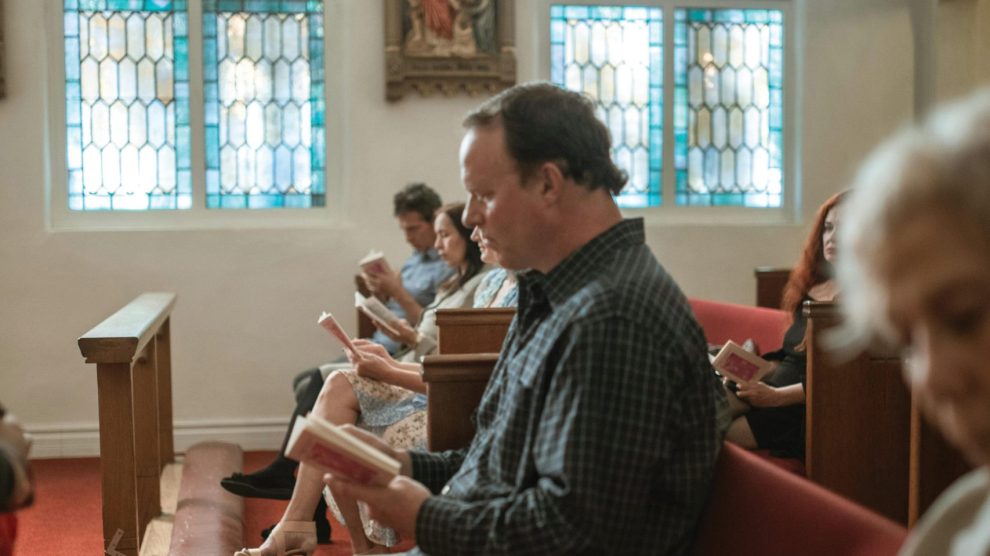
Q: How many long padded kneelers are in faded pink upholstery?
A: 1